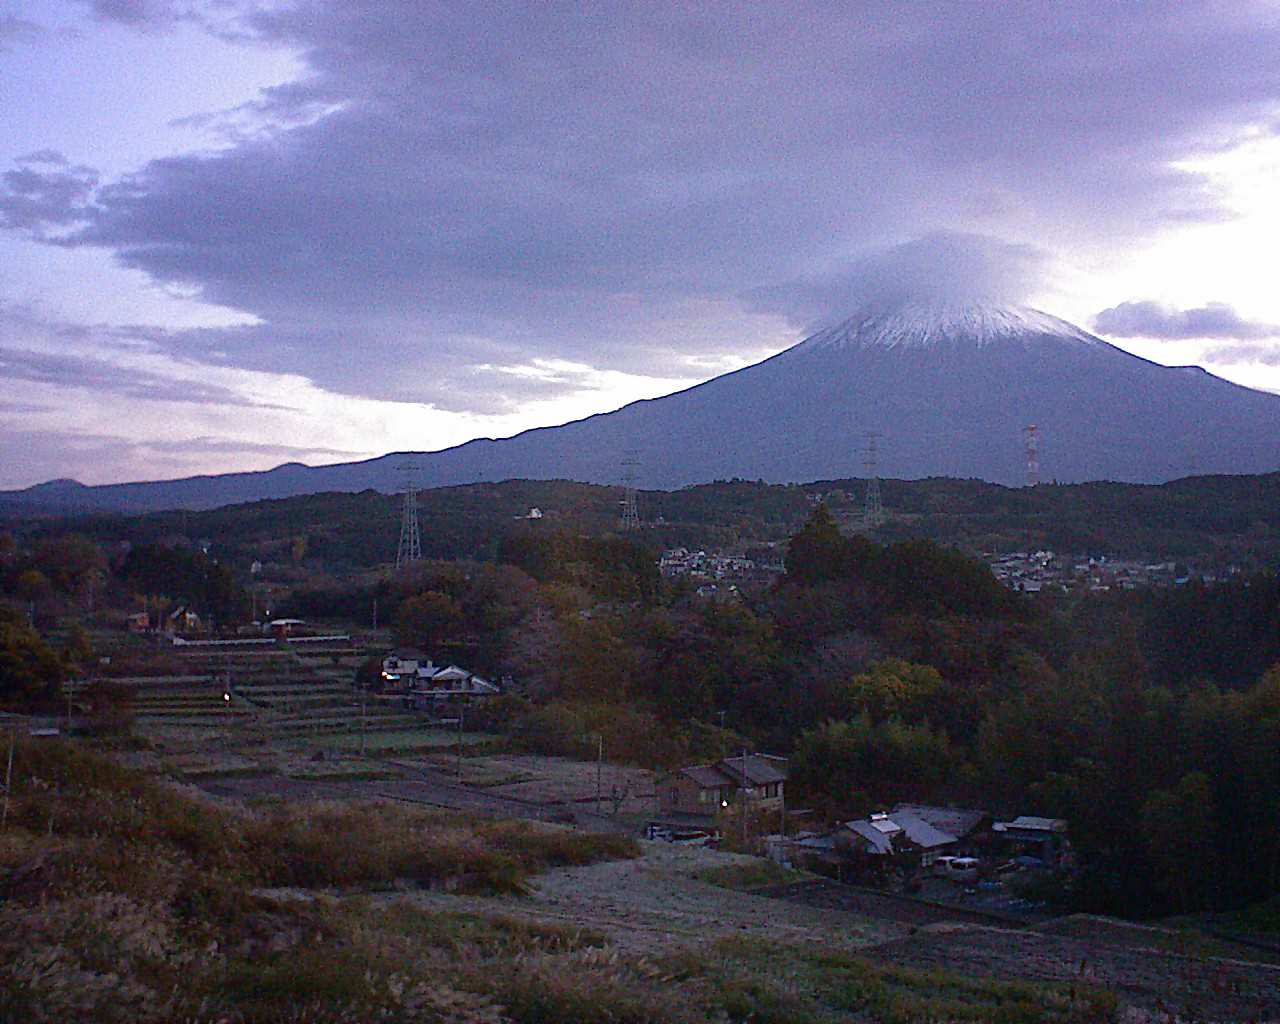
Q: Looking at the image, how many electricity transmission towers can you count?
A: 4